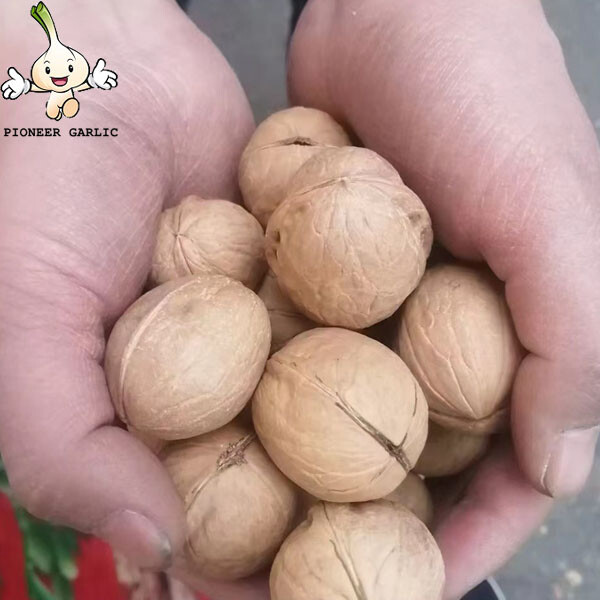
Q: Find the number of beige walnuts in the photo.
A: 11